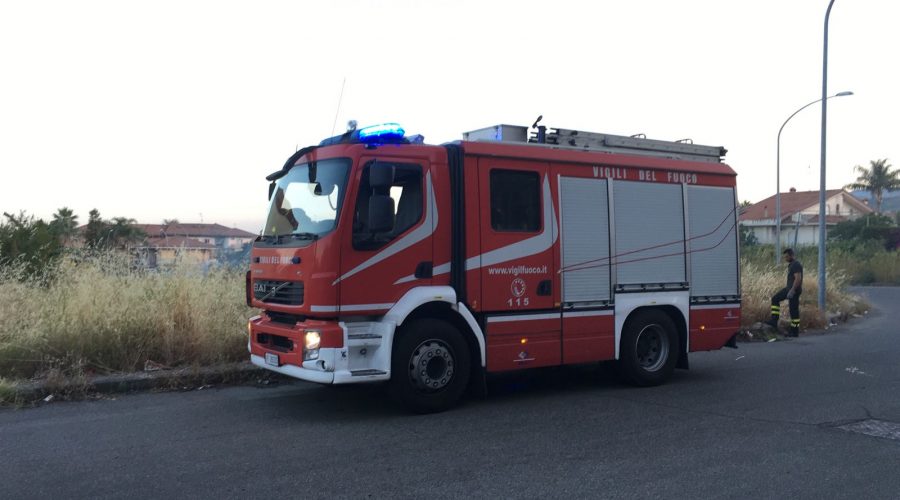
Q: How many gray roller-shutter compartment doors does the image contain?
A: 3